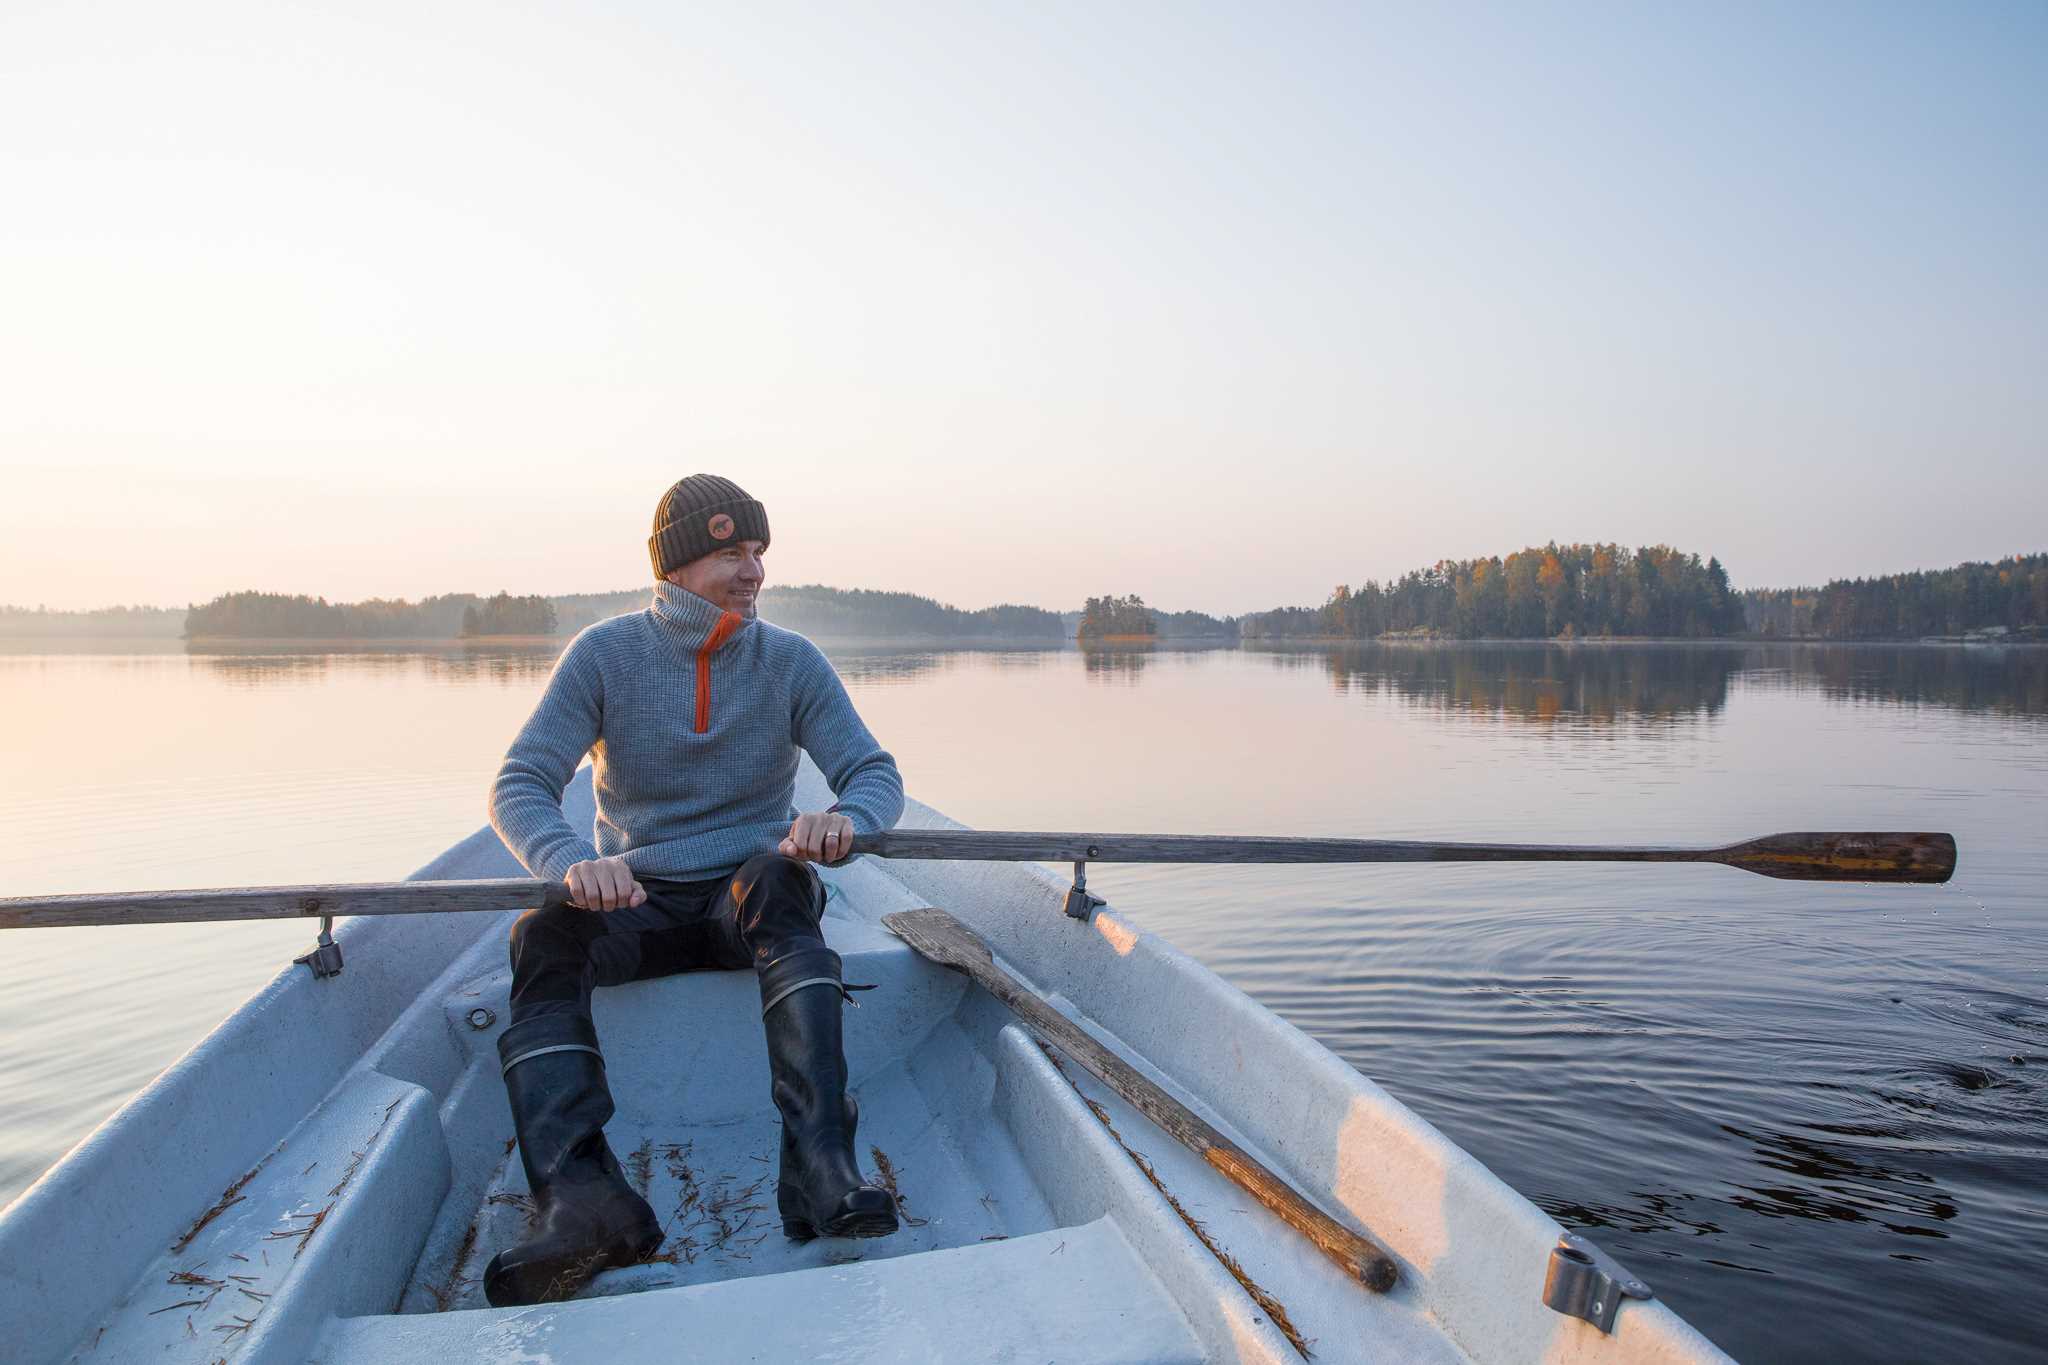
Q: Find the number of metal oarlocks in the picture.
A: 3